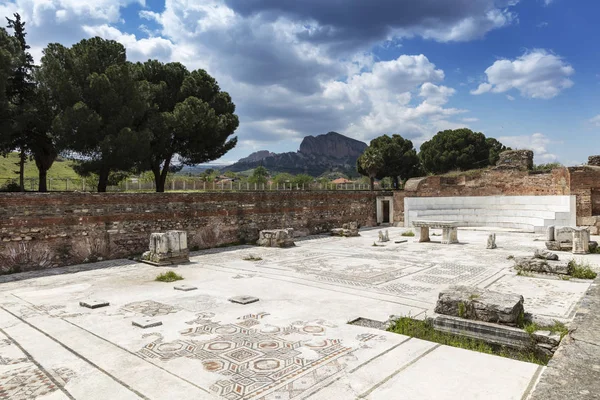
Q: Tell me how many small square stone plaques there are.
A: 4